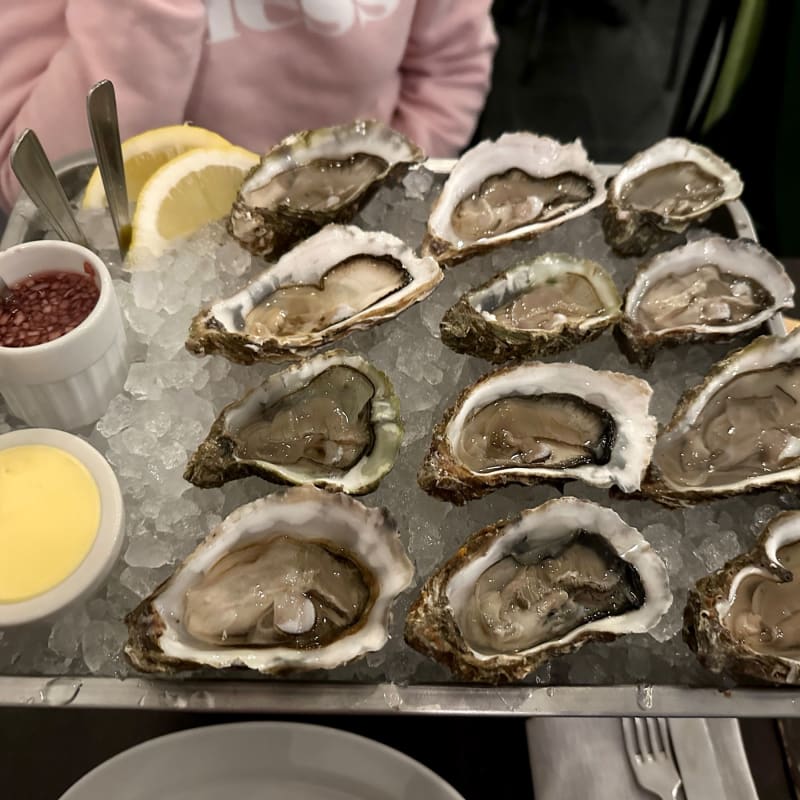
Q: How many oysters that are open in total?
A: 12